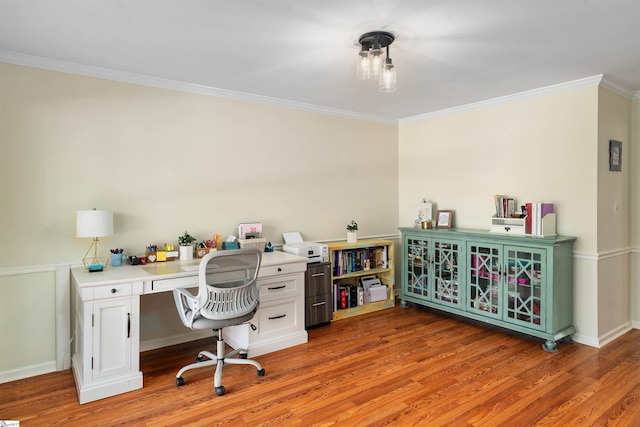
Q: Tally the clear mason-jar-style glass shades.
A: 3